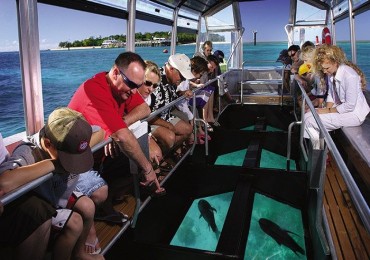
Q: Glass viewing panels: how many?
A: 6